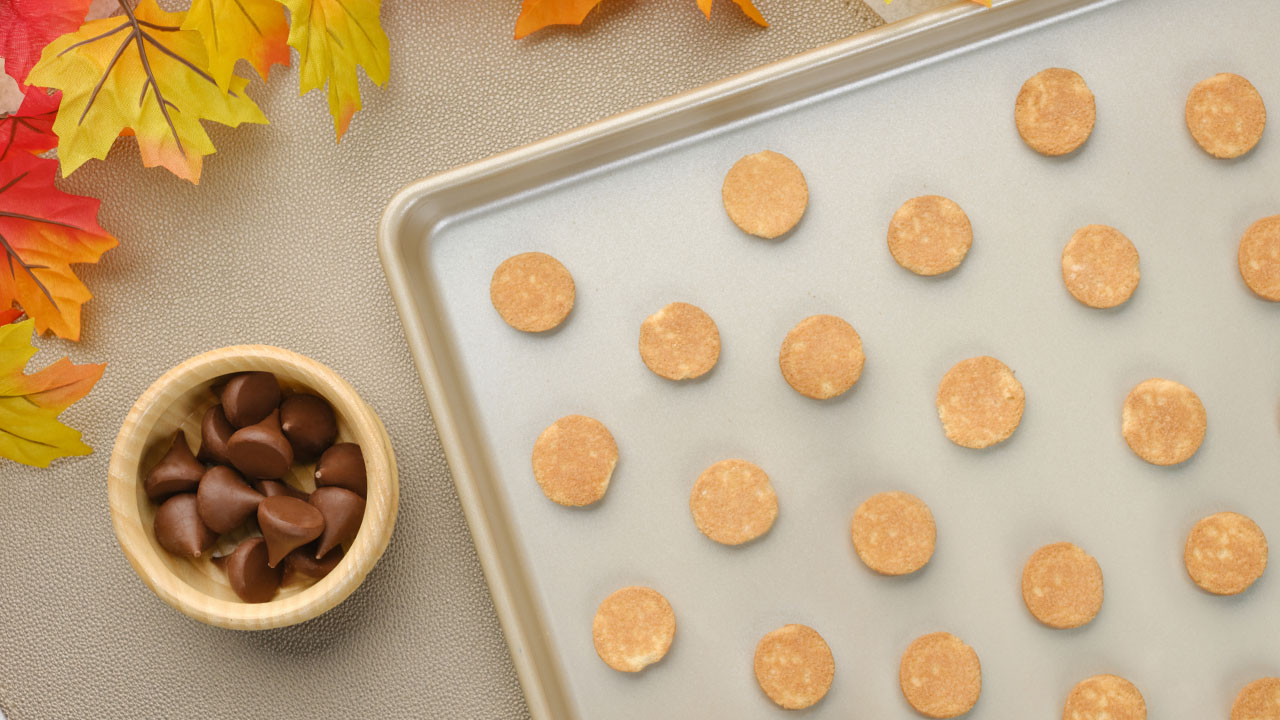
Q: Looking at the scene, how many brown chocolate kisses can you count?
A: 13